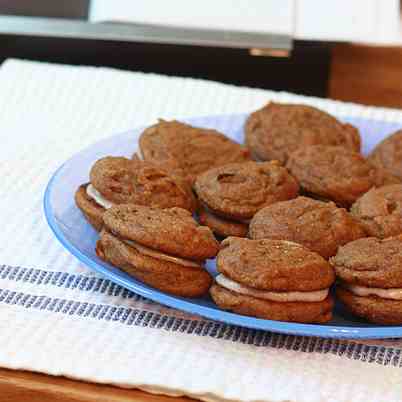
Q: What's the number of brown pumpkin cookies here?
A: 11